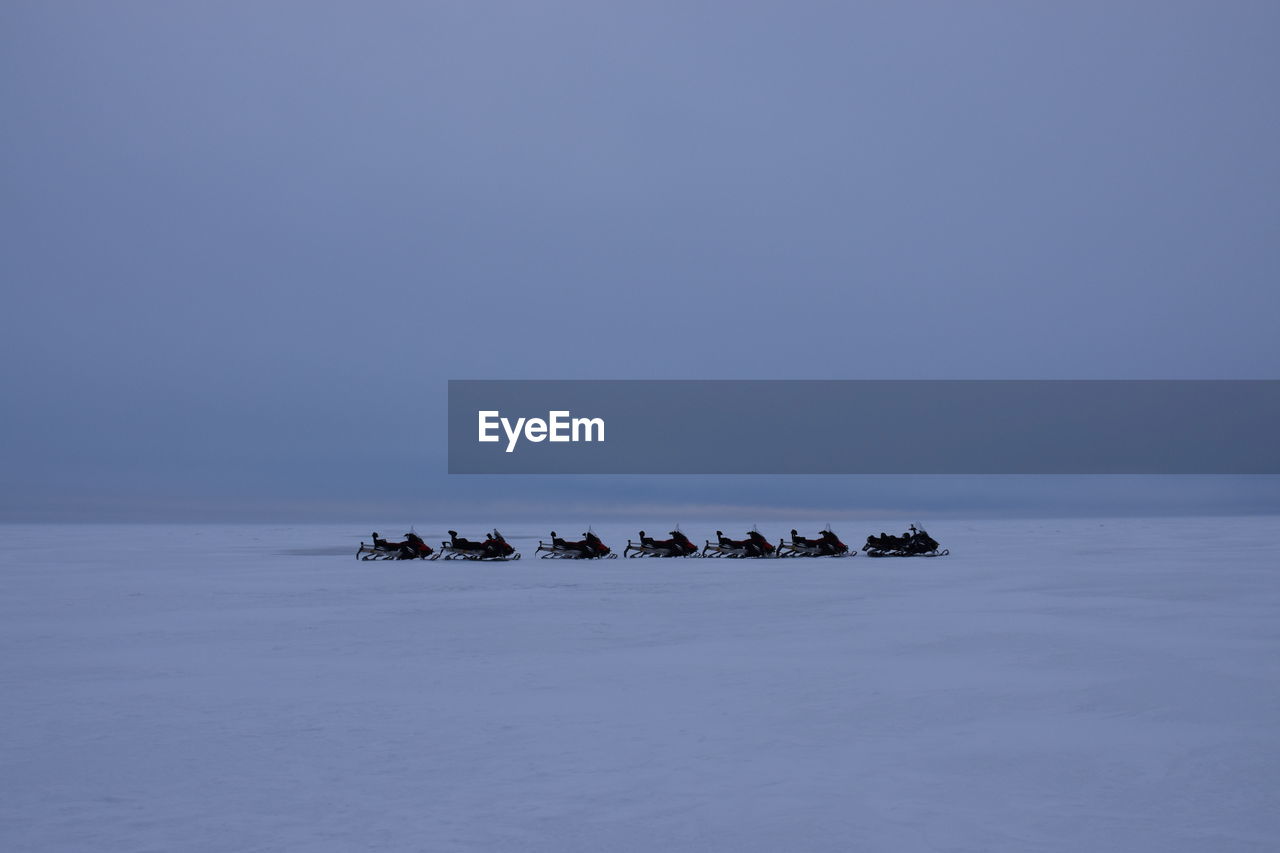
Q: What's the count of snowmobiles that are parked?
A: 7